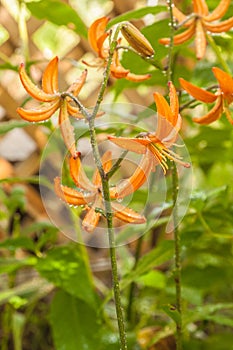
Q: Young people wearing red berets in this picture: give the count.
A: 0